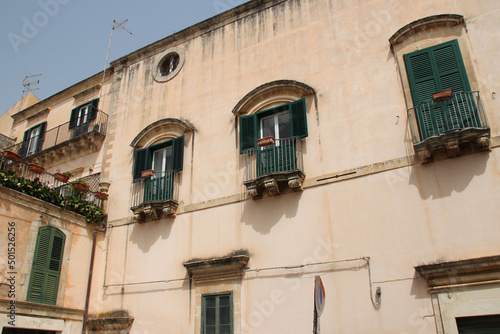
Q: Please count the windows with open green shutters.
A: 4